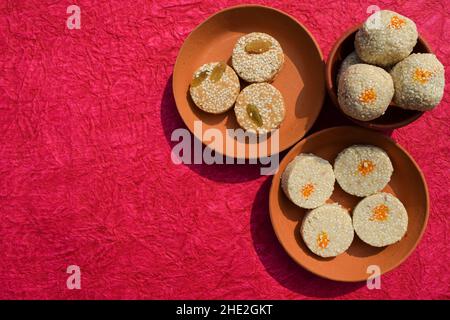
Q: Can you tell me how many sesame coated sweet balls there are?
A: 4